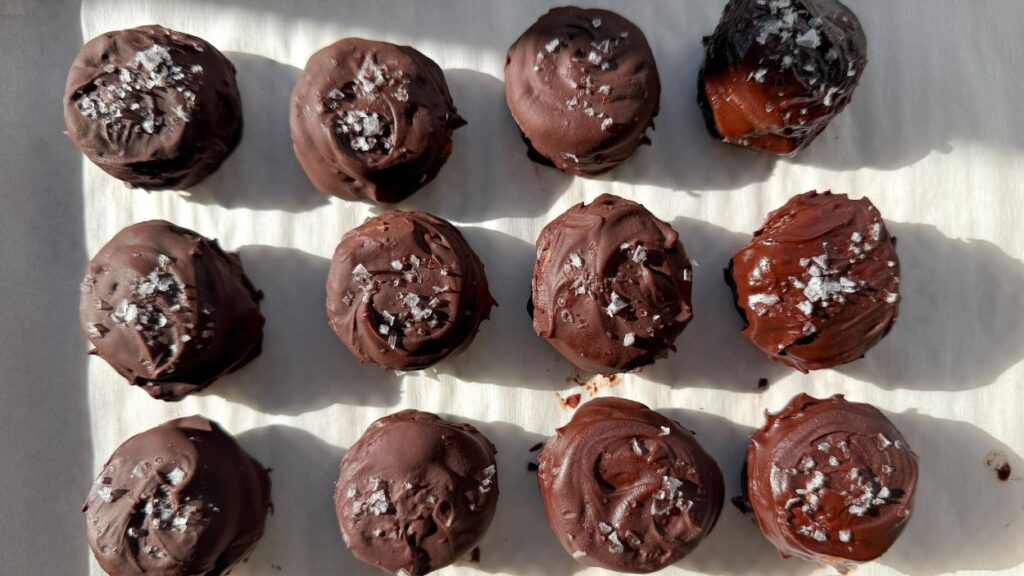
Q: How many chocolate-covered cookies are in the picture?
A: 12